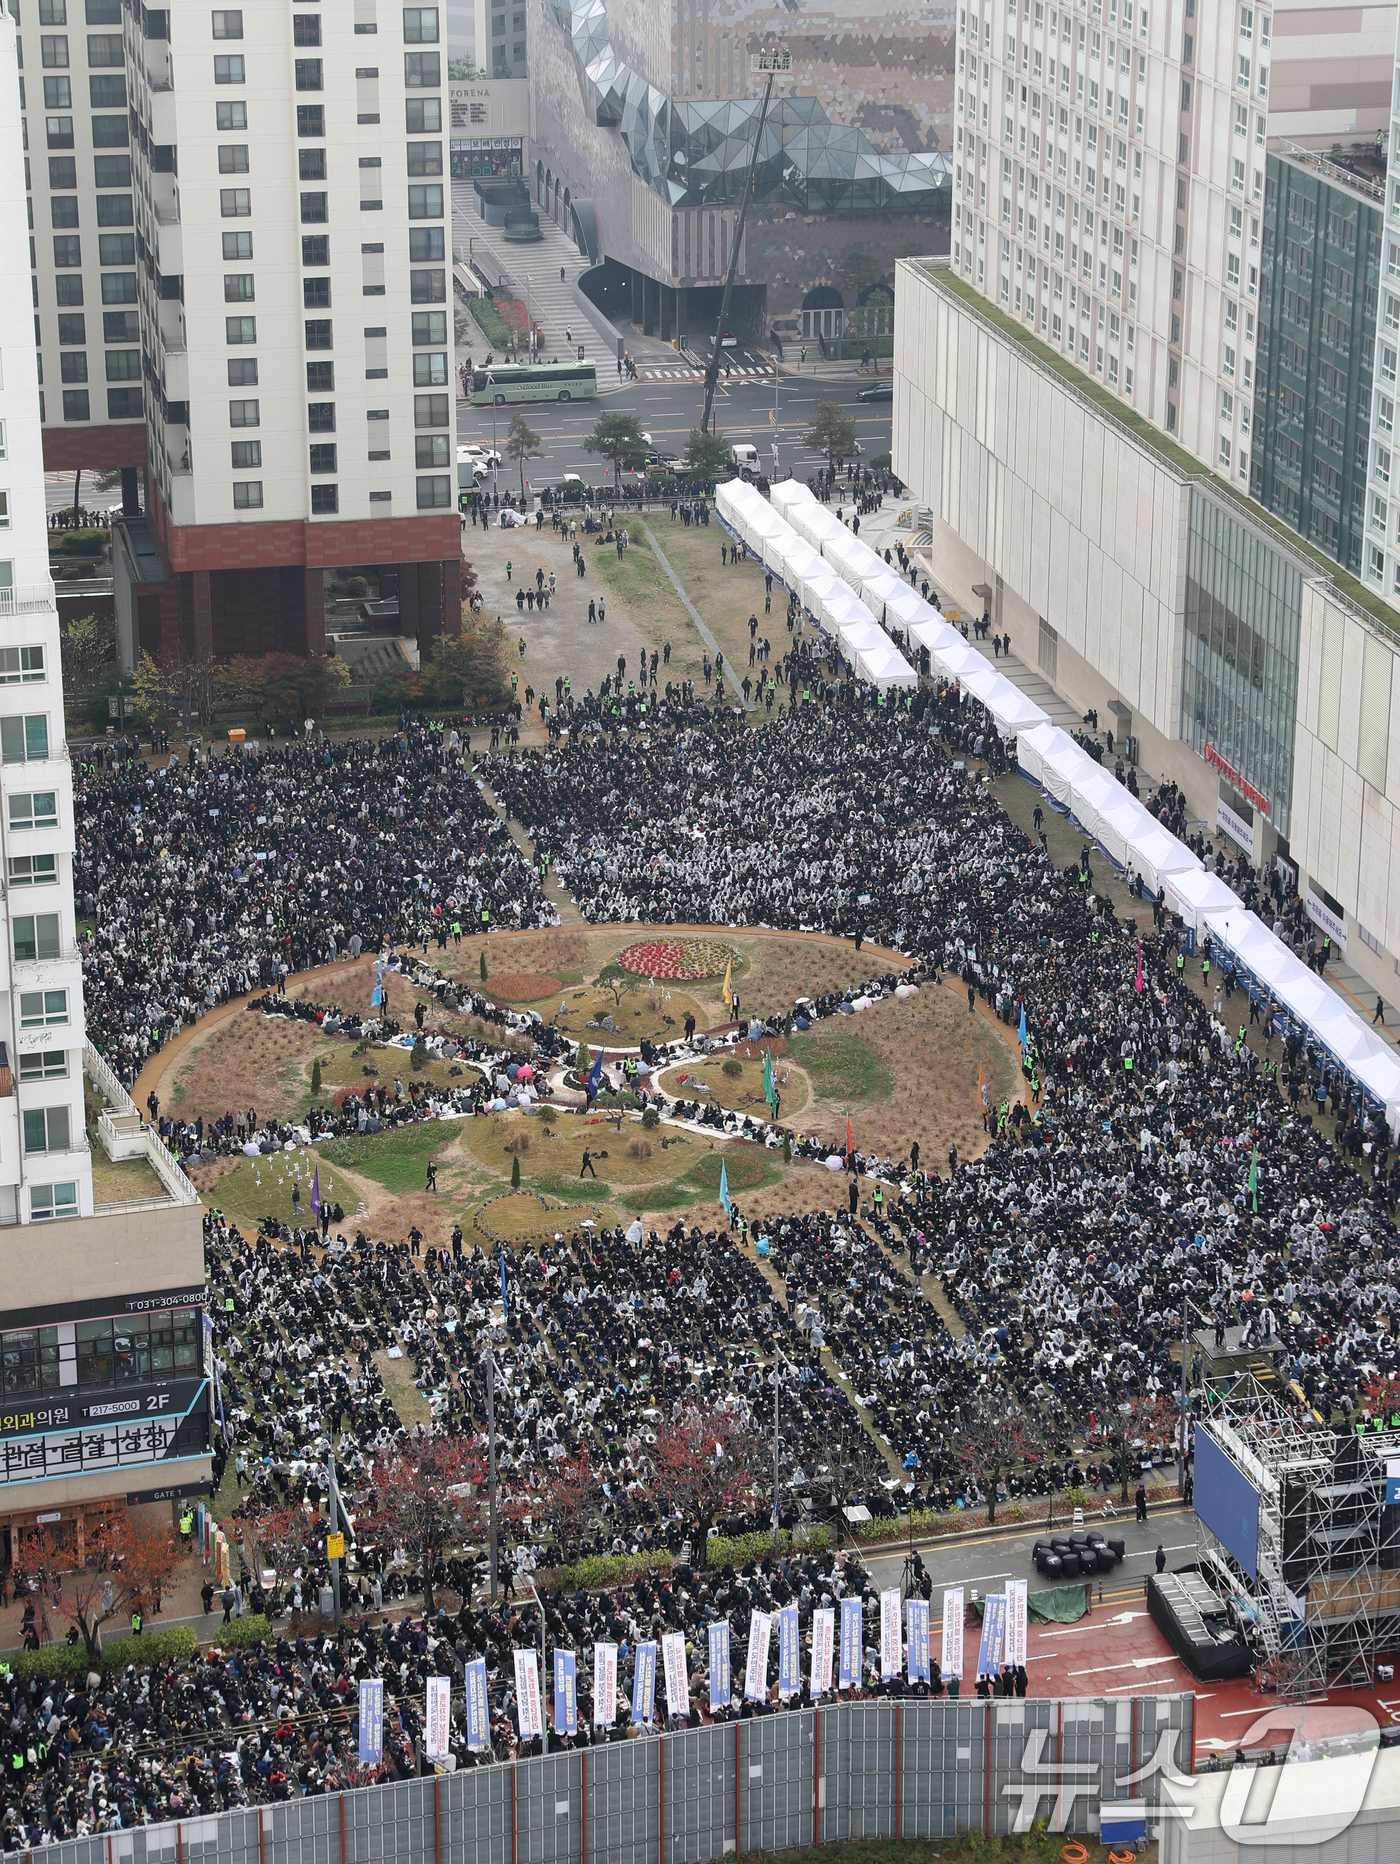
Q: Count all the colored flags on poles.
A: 12